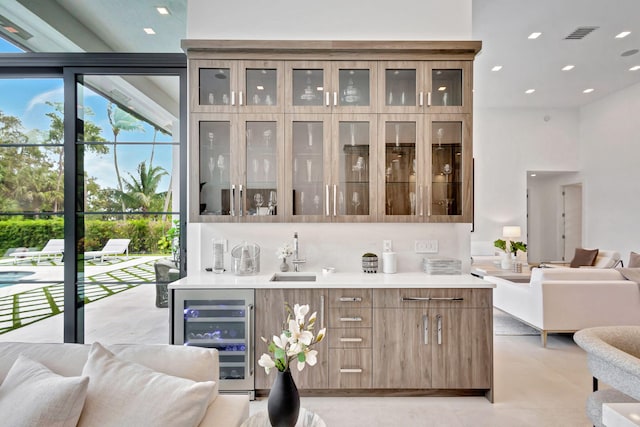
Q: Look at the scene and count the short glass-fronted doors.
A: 6